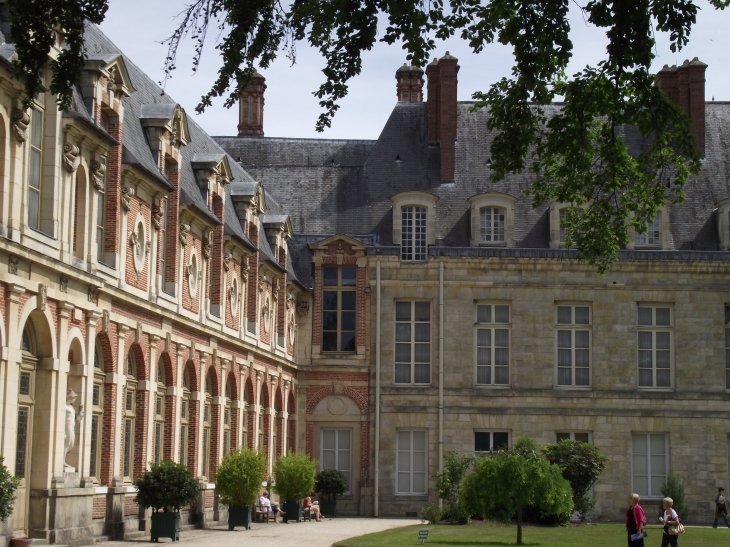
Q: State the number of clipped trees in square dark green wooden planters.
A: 4